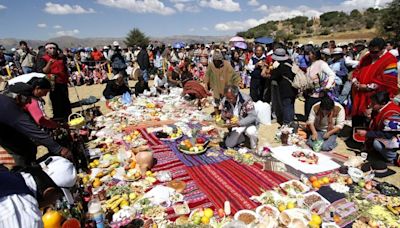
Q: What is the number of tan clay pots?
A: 1